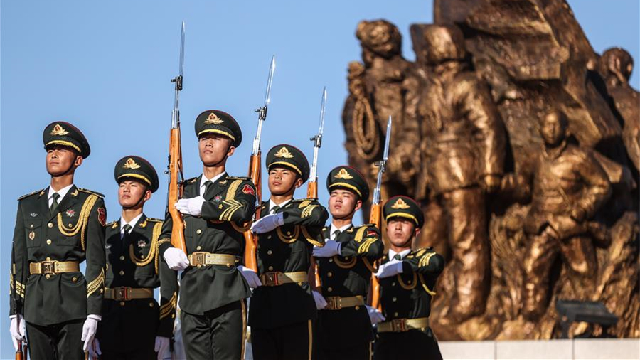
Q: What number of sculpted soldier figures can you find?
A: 4